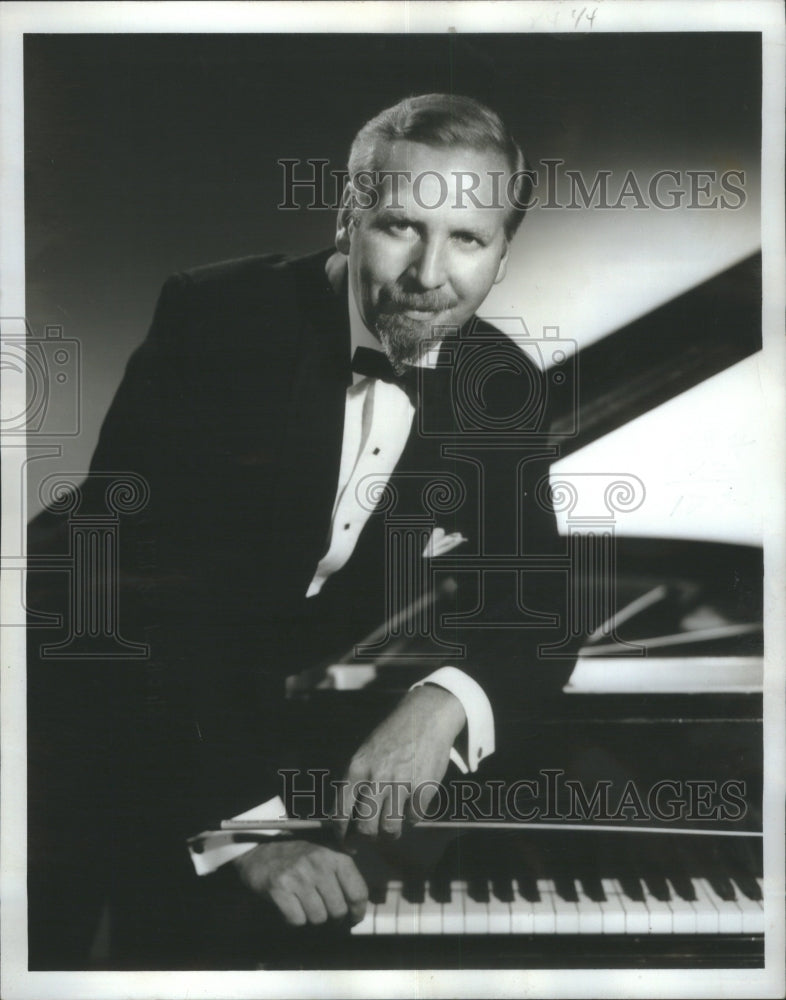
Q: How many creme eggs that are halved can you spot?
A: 0